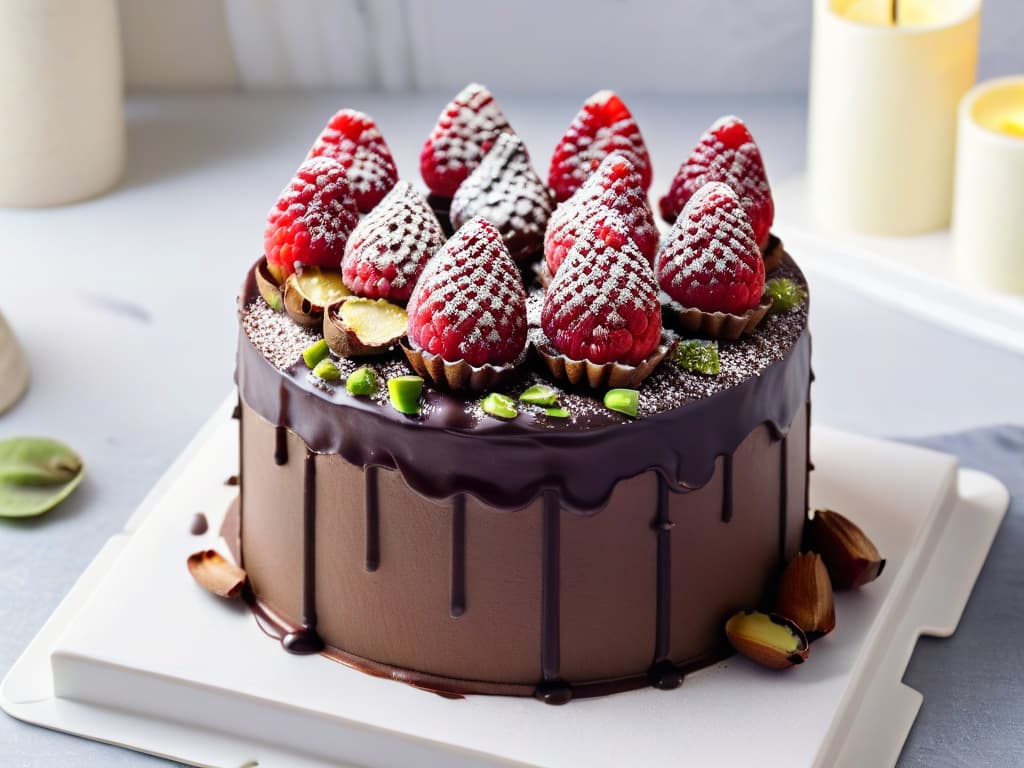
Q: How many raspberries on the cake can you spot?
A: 11